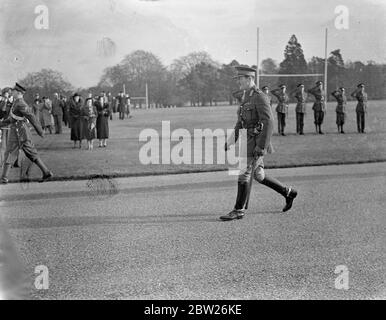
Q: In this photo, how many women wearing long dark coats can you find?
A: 3